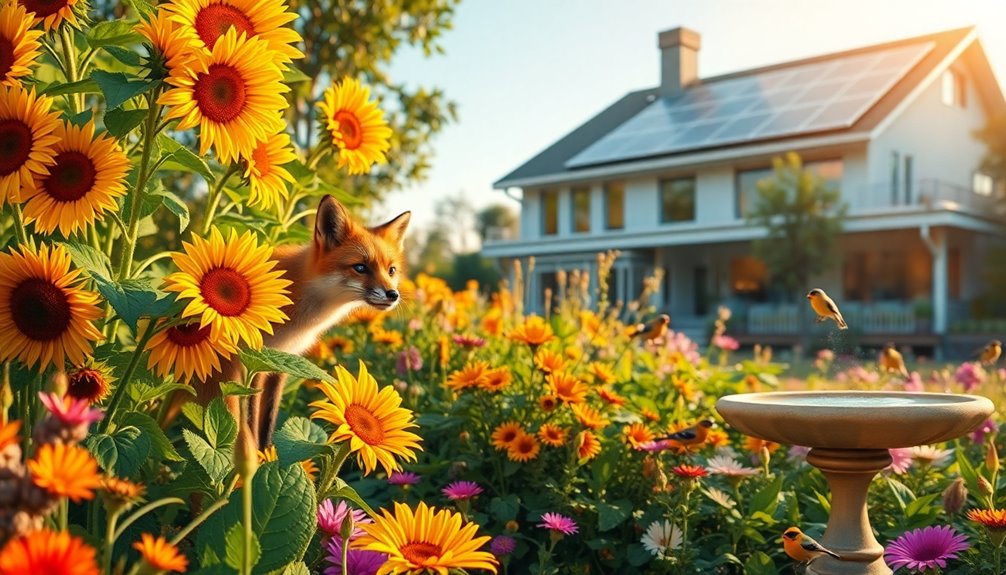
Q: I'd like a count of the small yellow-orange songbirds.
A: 6